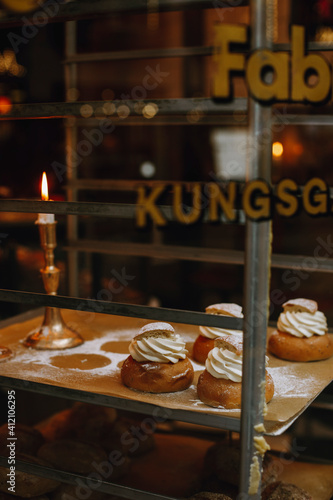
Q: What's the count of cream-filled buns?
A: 4